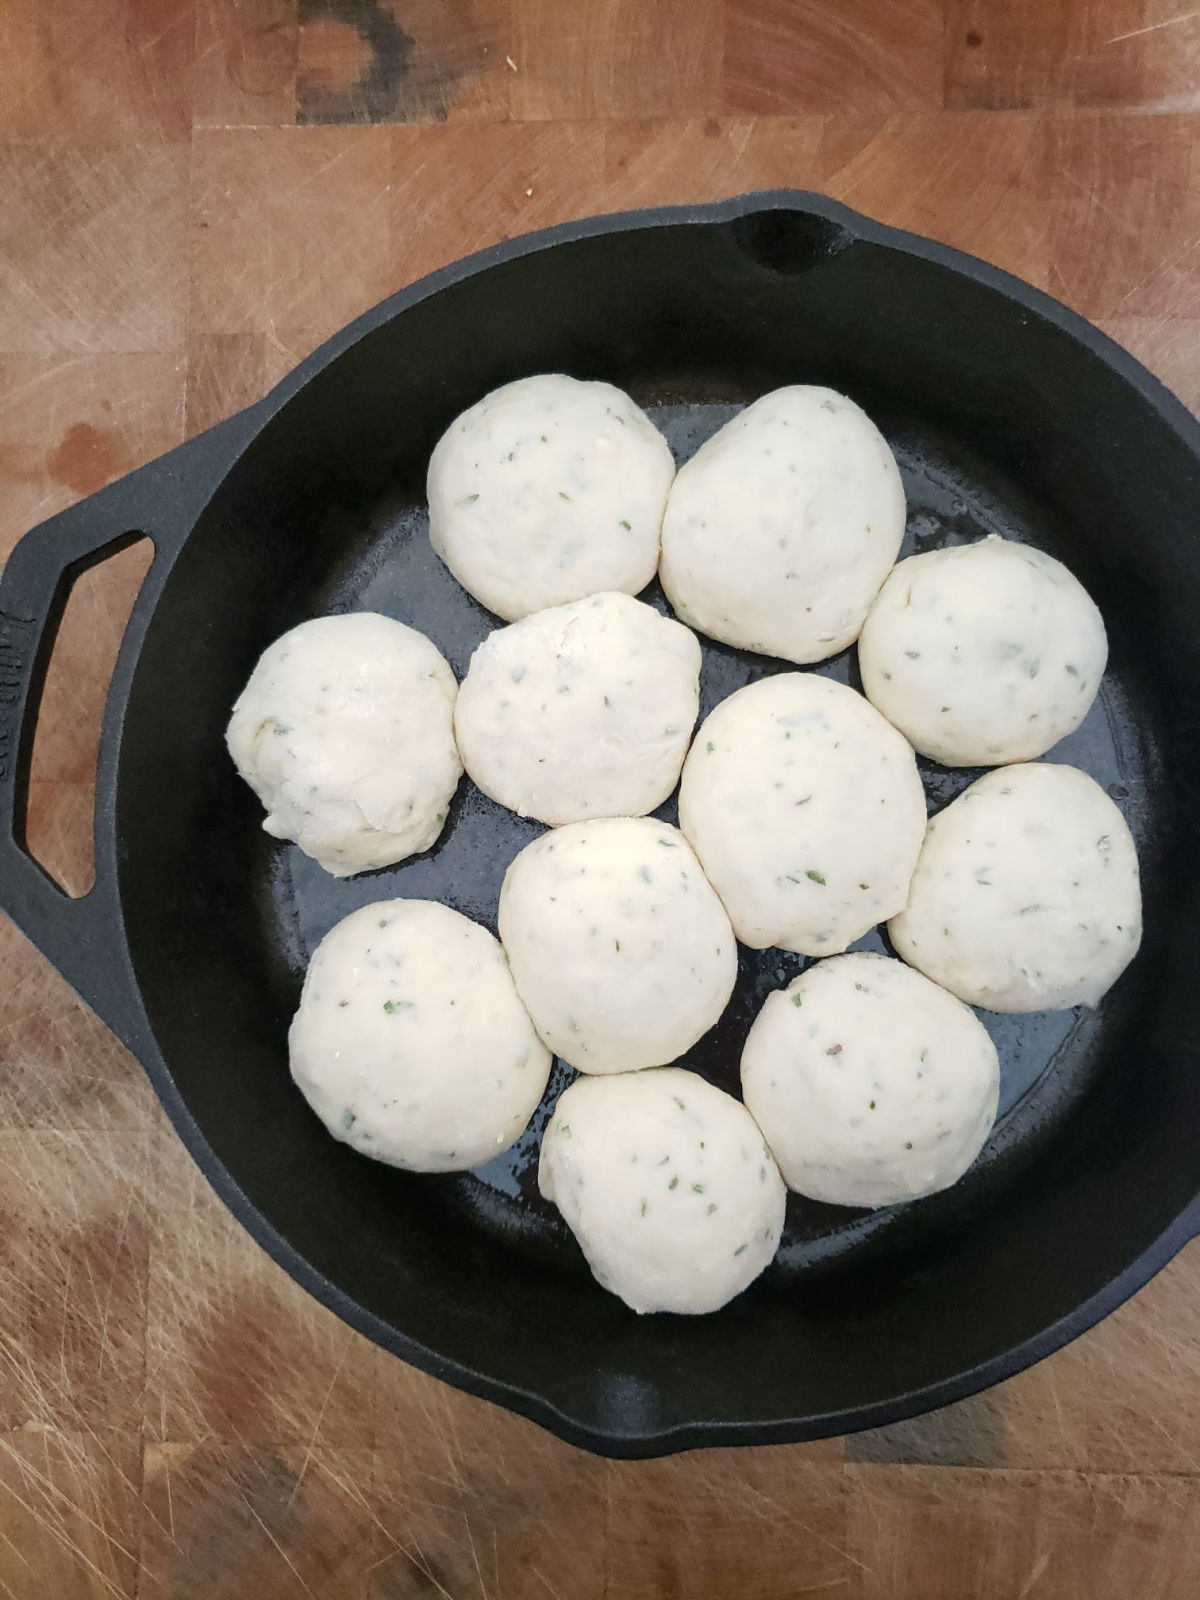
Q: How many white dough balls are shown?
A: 11